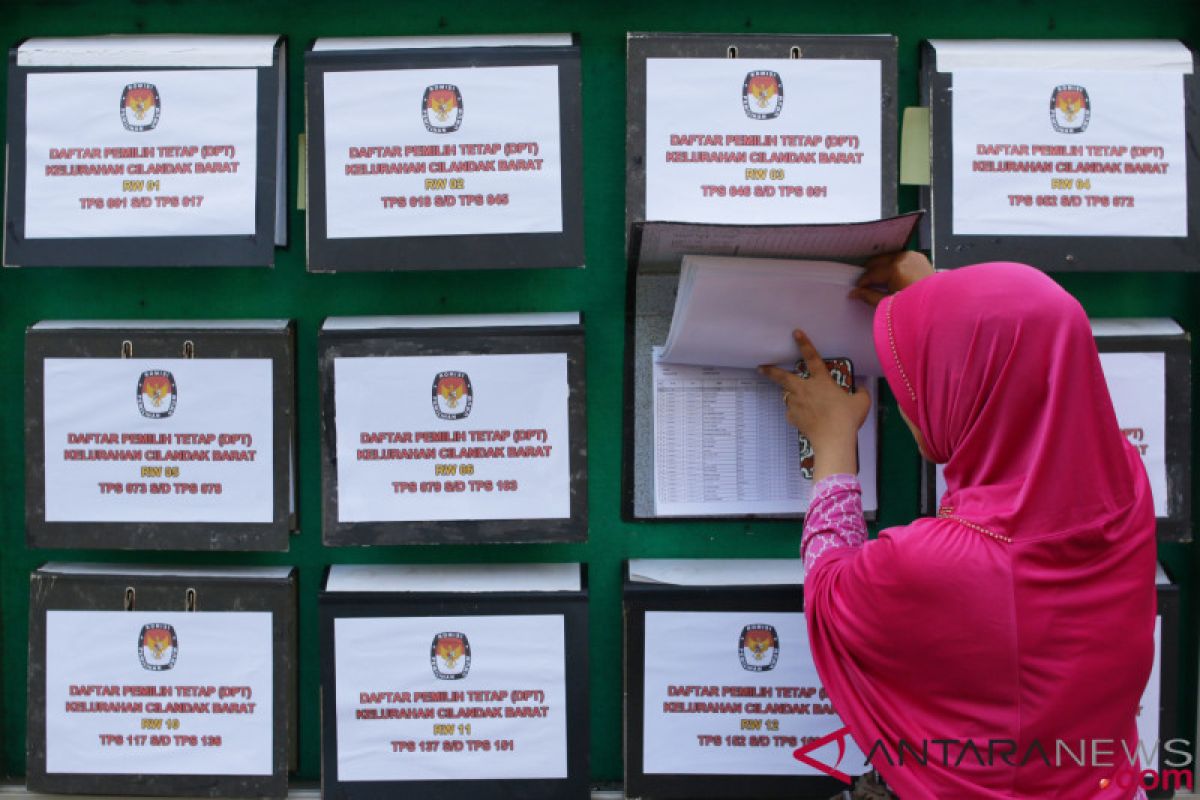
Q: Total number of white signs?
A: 11